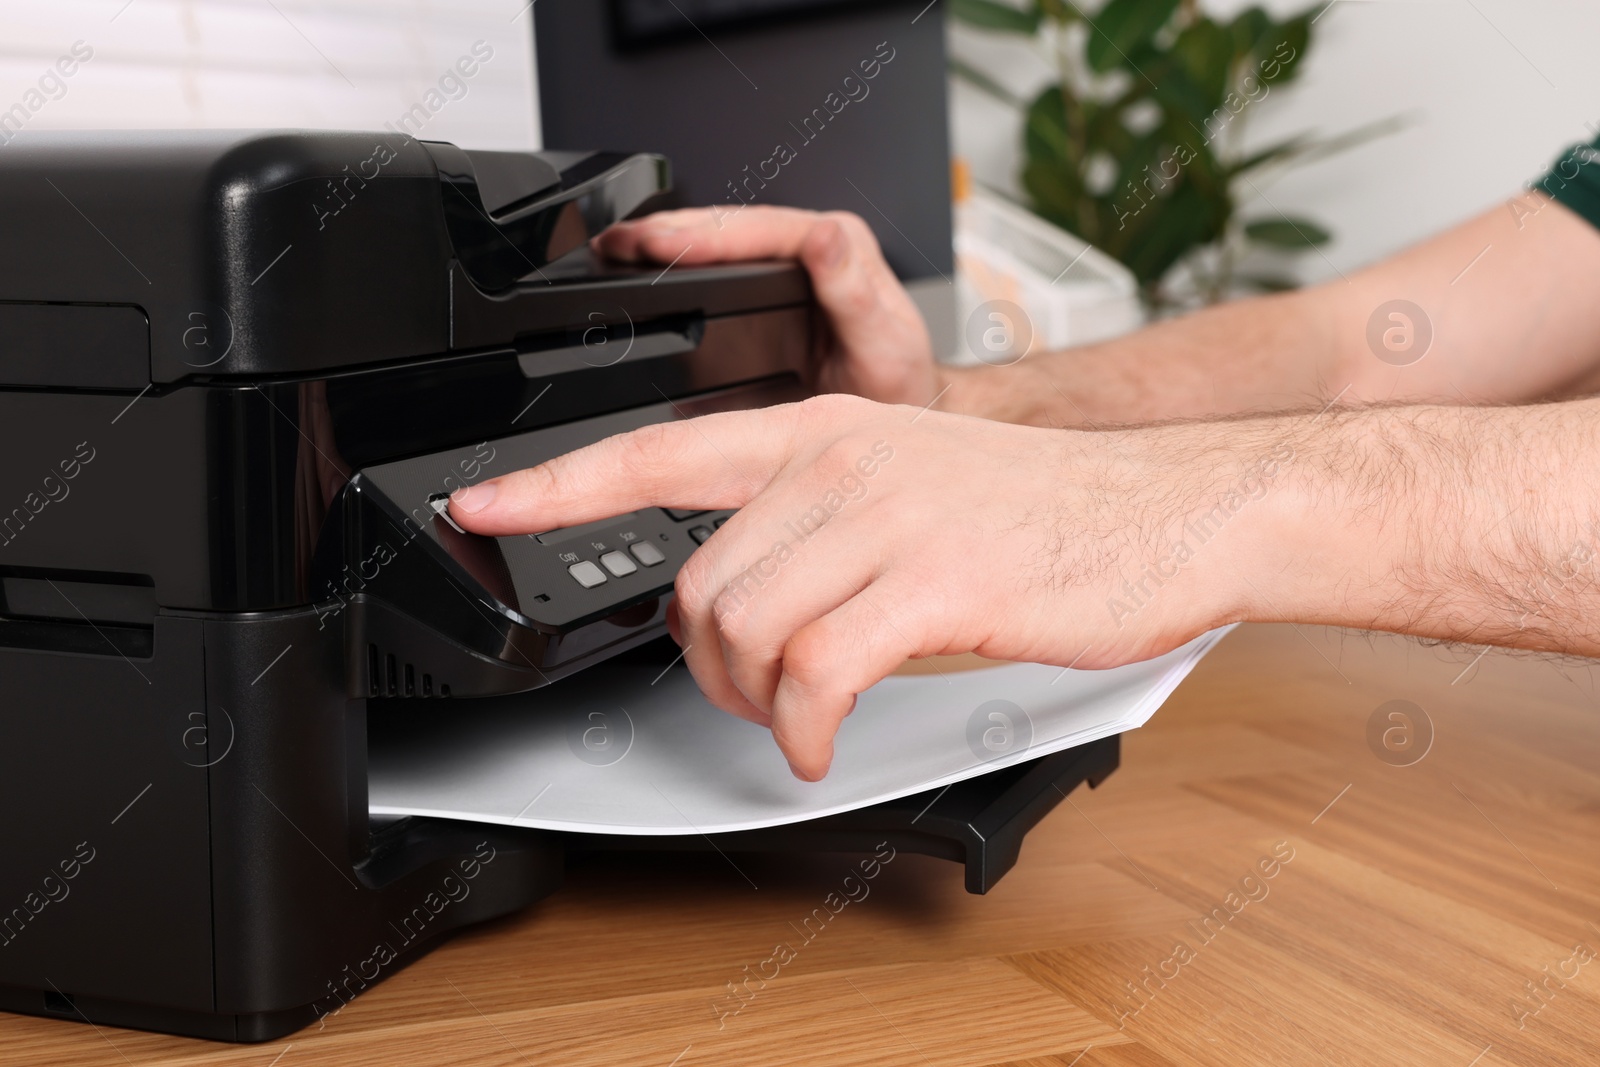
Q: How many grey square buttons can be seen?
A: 3